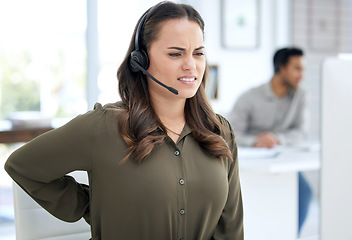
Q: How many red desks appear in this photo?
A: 0